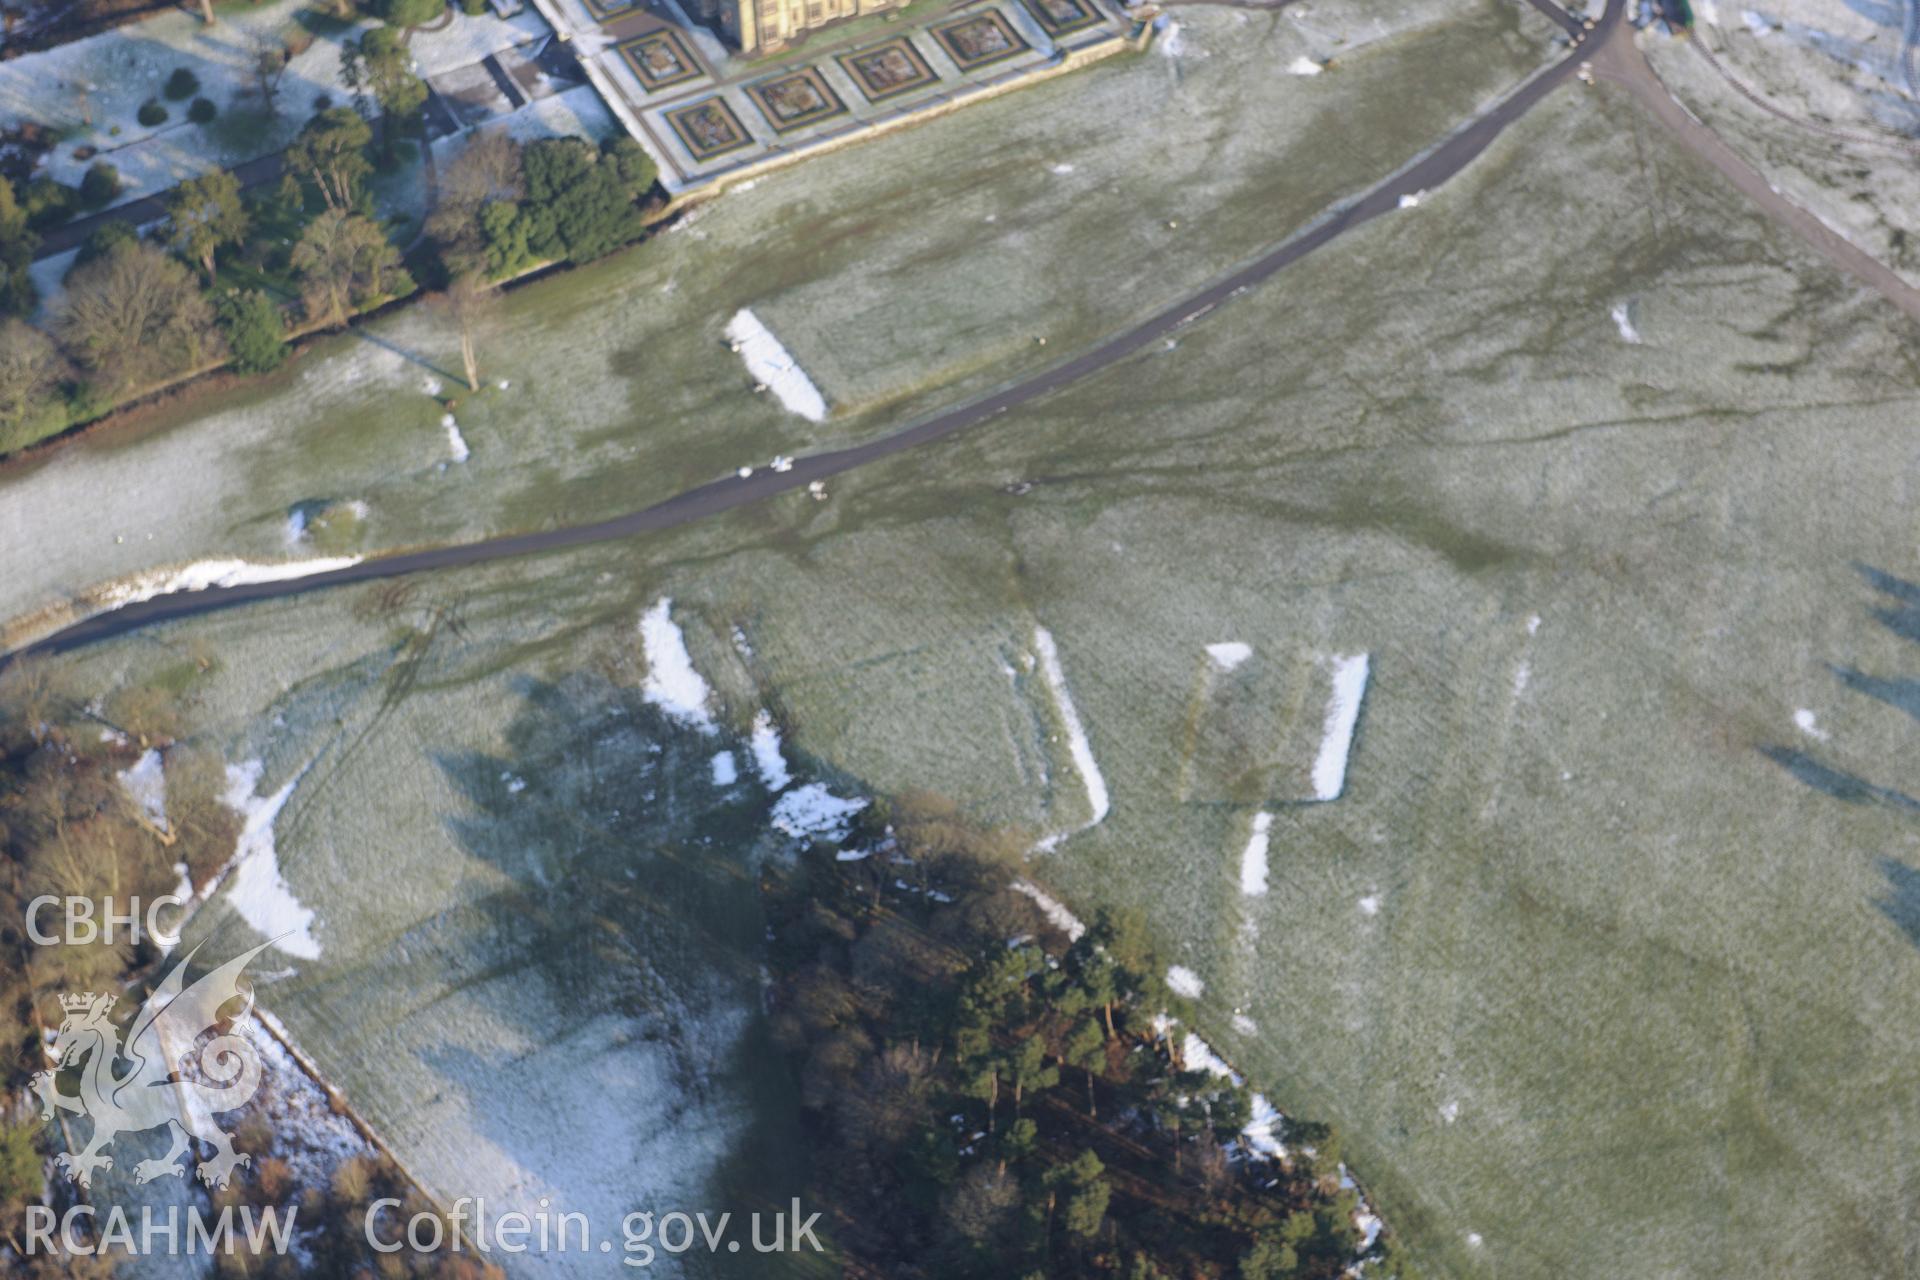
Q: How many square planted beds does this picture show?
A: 7